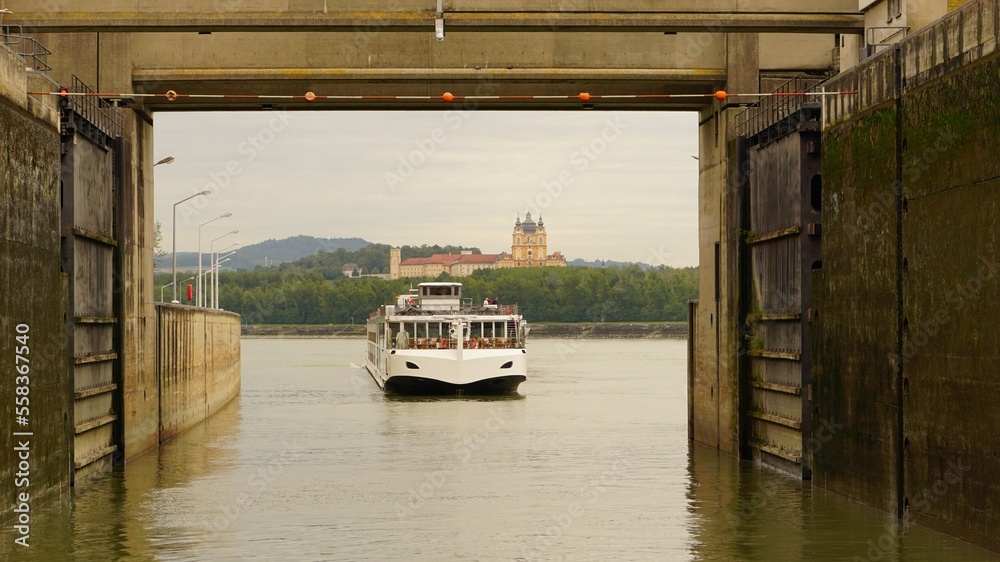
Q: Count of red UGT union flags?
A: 0